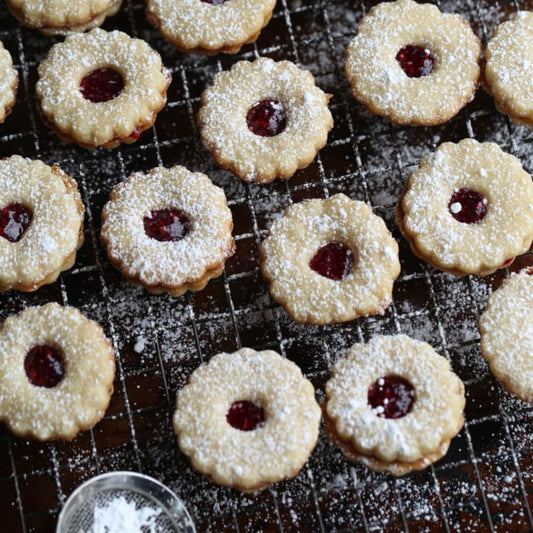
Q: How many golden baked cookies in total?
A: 15